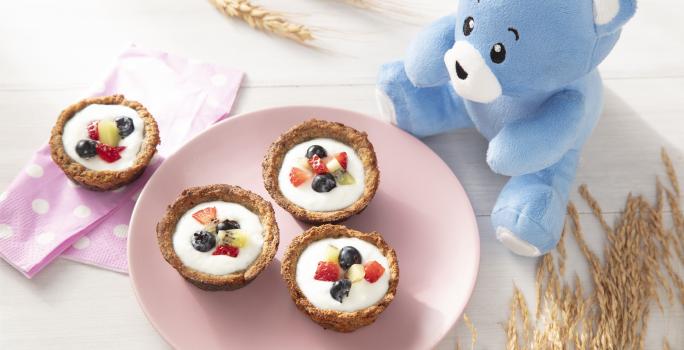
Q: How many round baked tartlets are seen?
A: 4